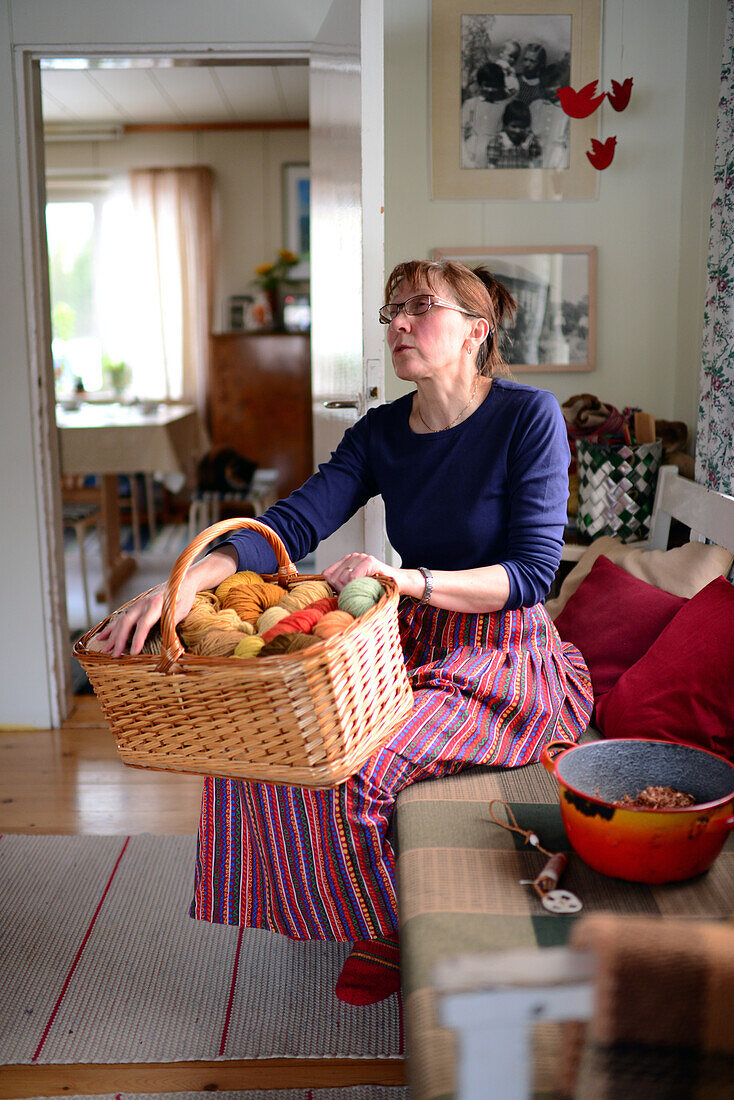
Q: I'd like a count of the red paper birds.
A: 3